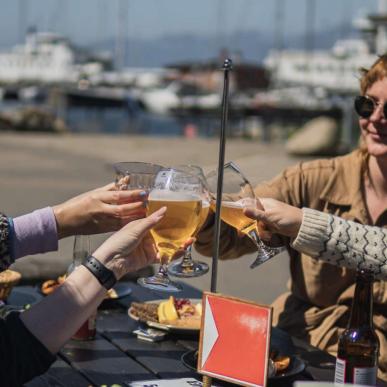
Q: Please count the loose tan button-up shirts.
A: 1